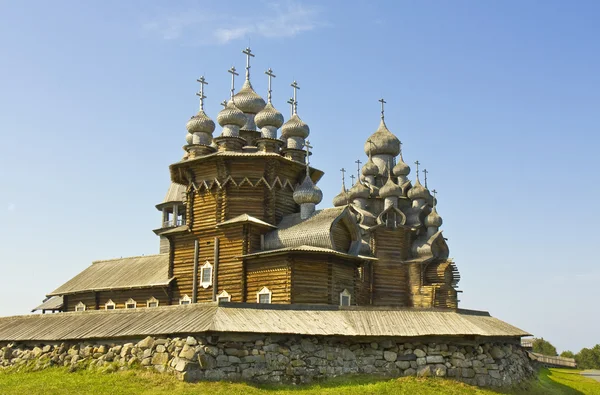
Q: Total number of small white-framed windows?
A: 9